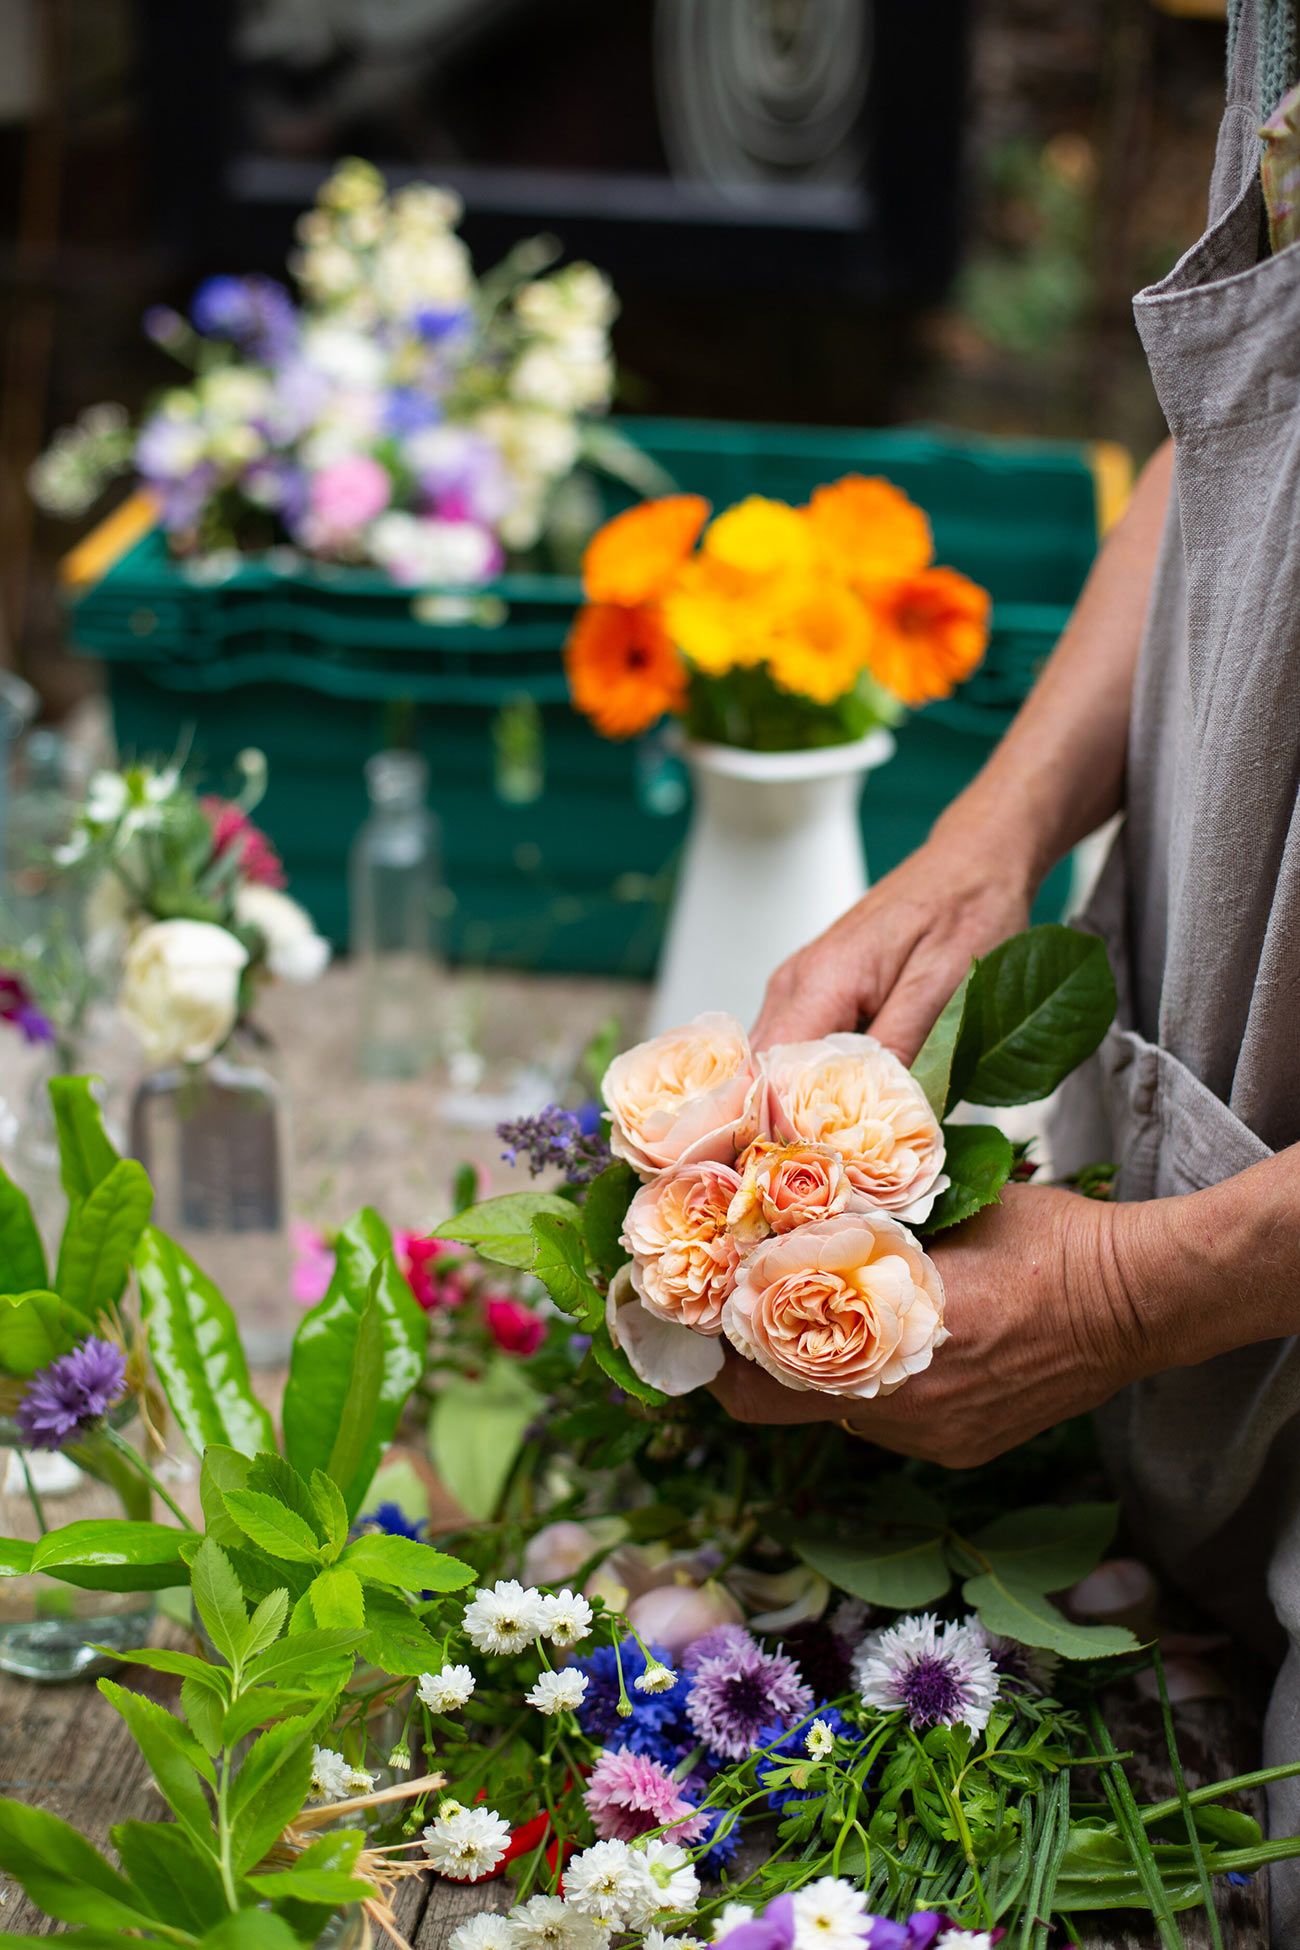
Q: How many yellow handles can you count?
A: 2